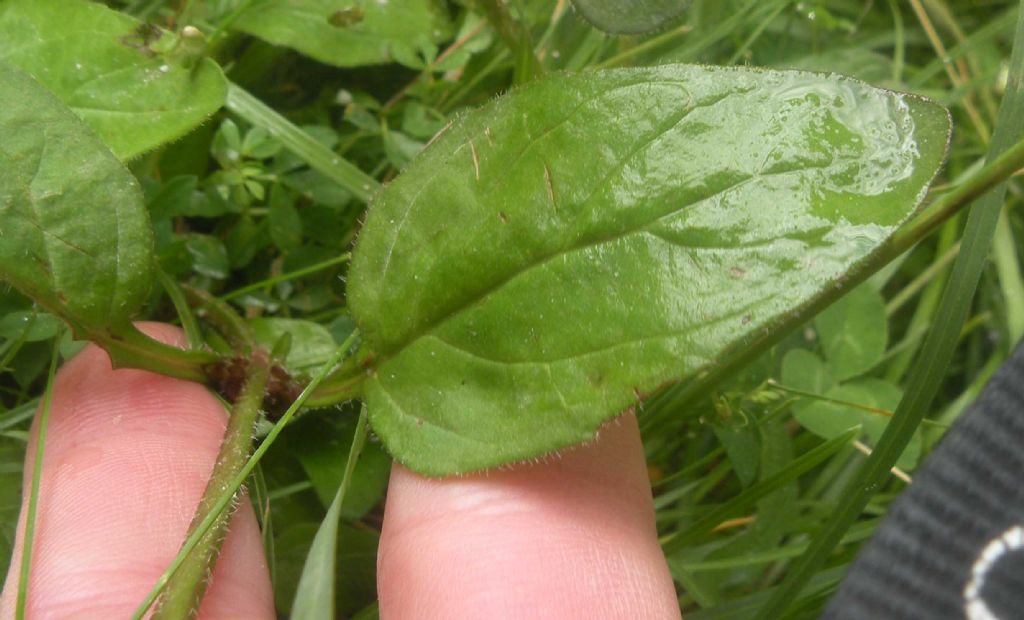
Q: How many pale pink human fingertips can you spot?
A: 2